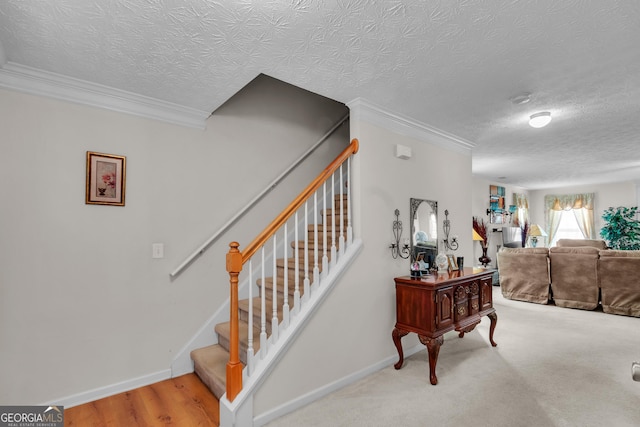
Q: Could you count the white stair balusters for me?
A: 11